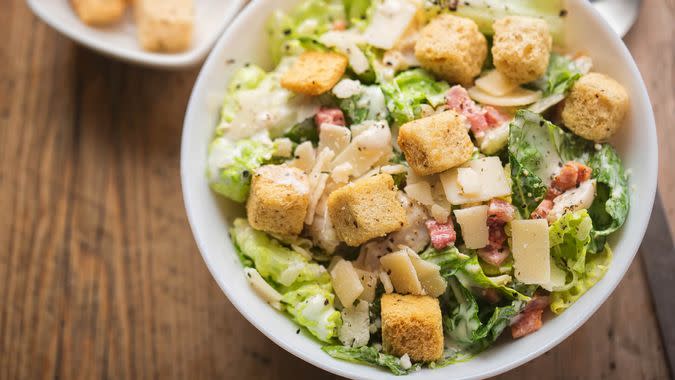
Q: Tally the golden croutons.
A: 10